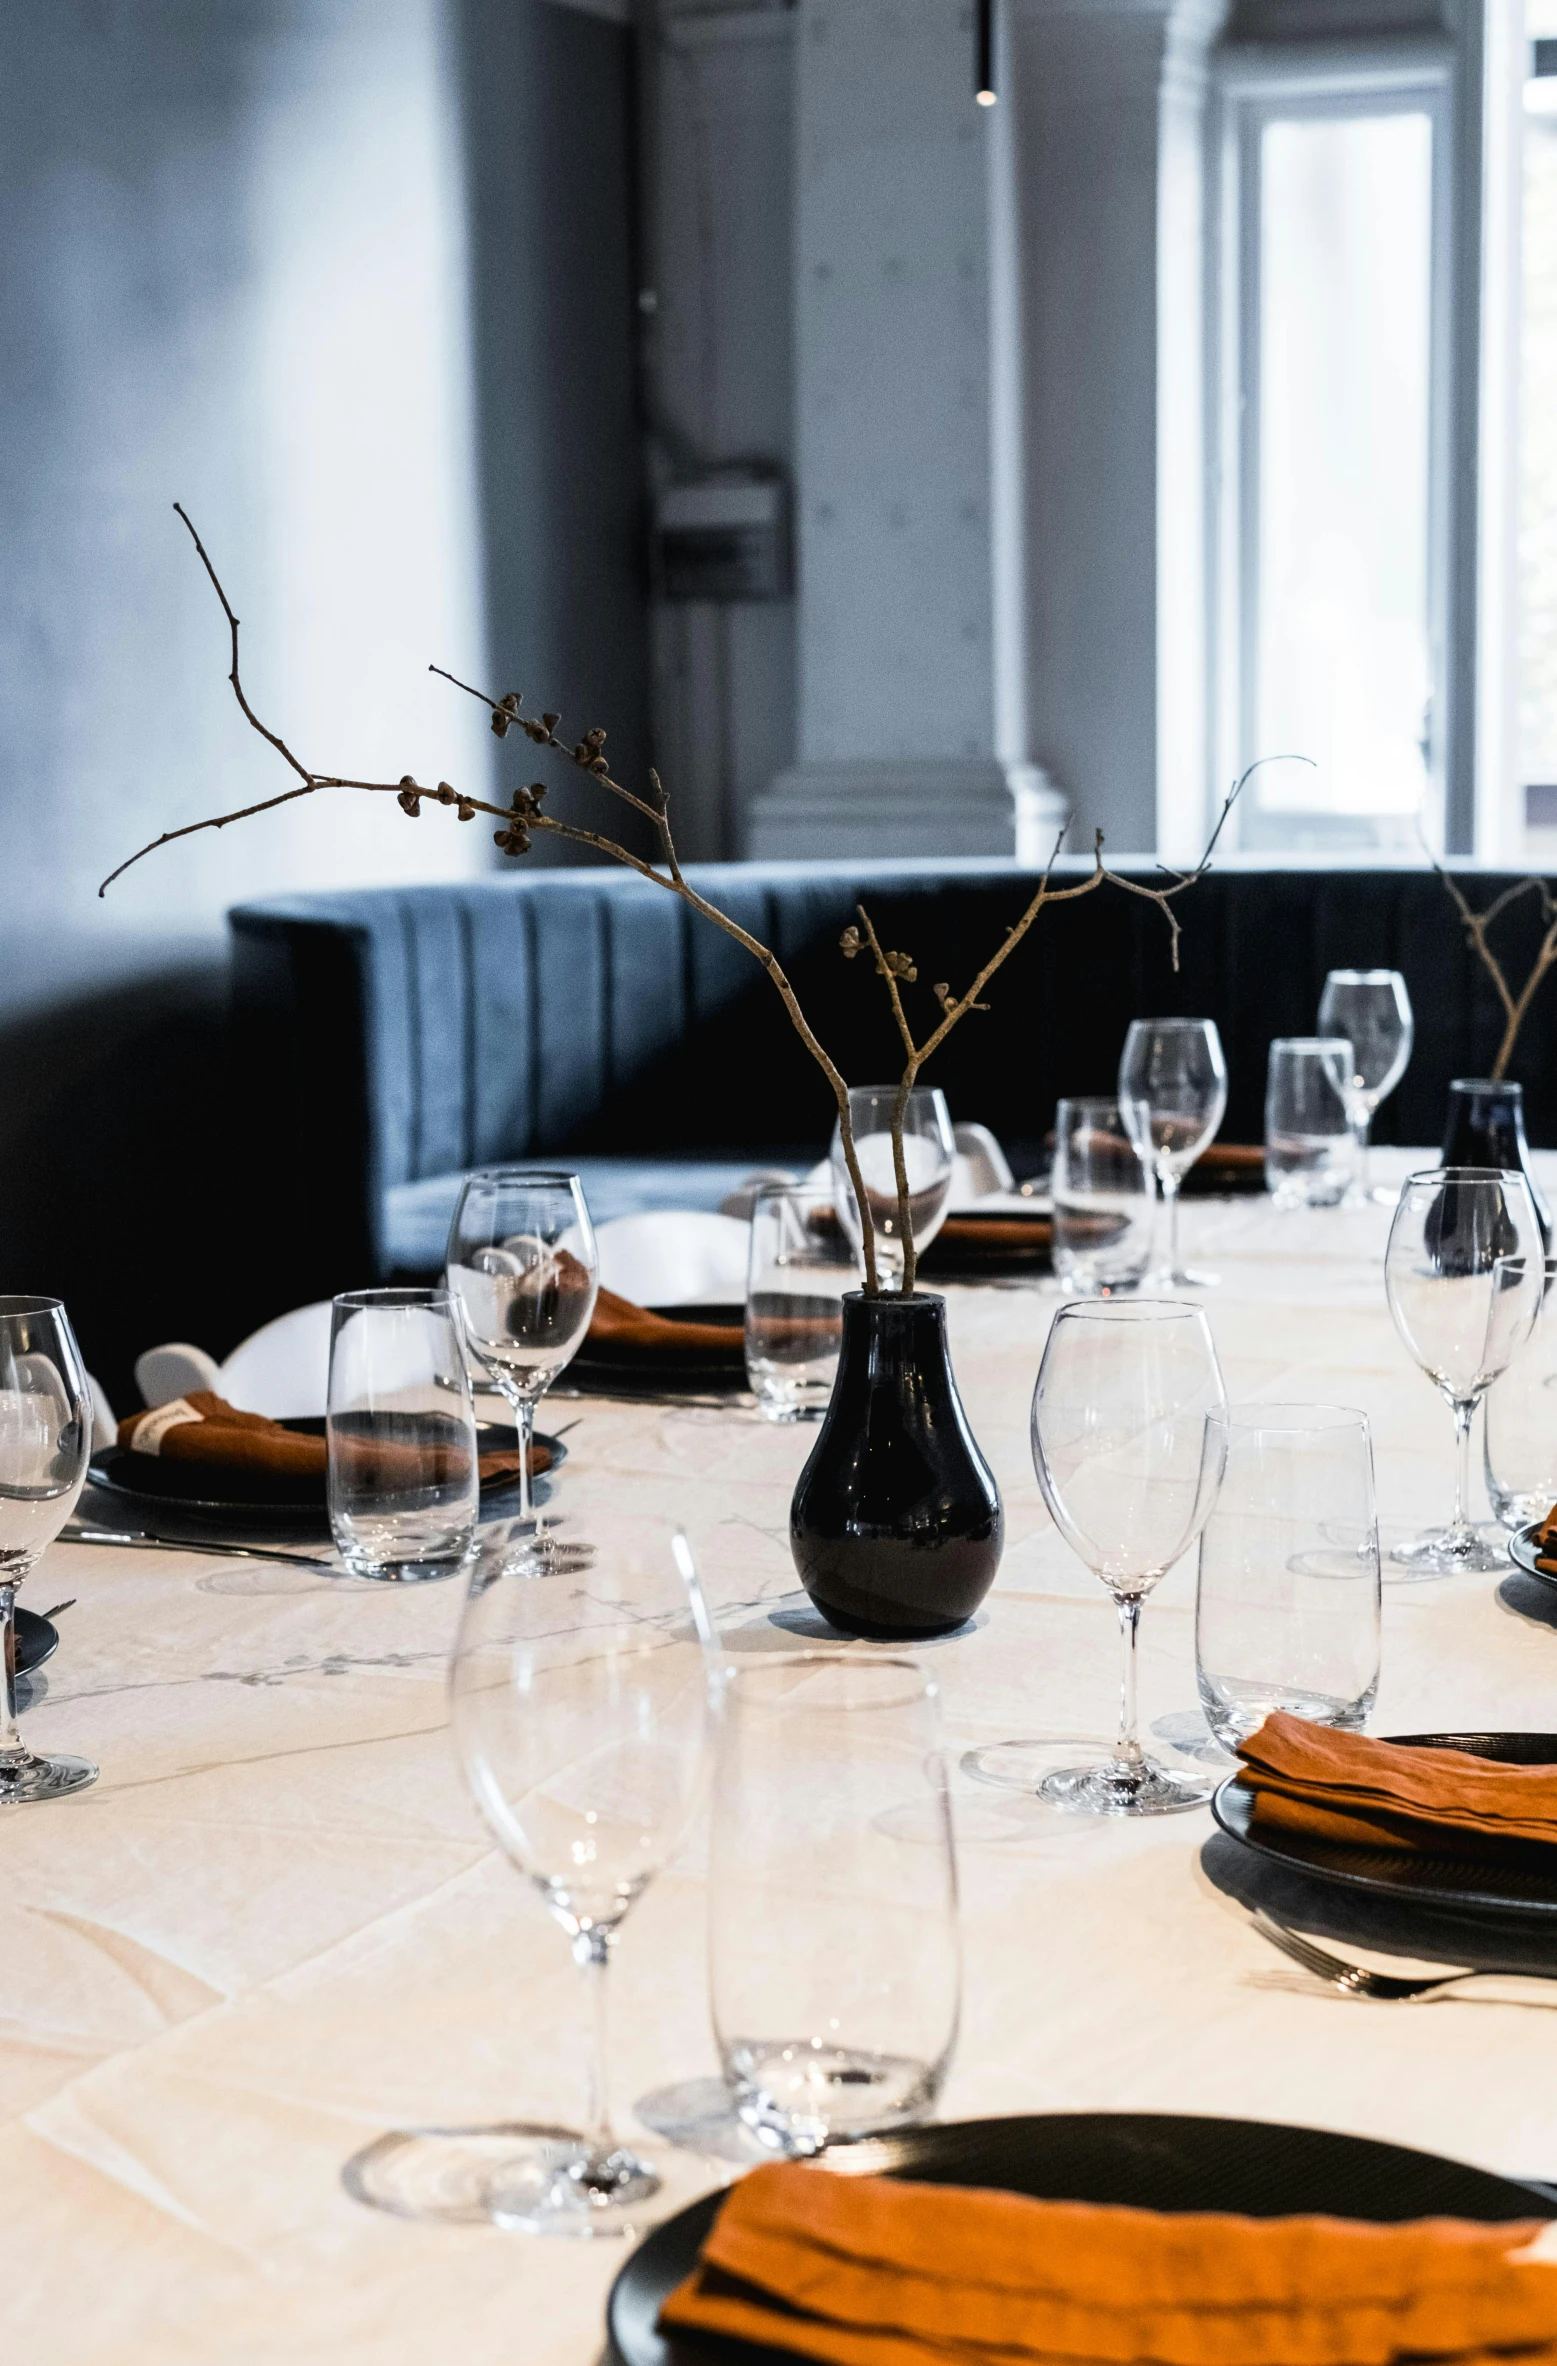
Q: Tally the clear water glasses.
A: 7